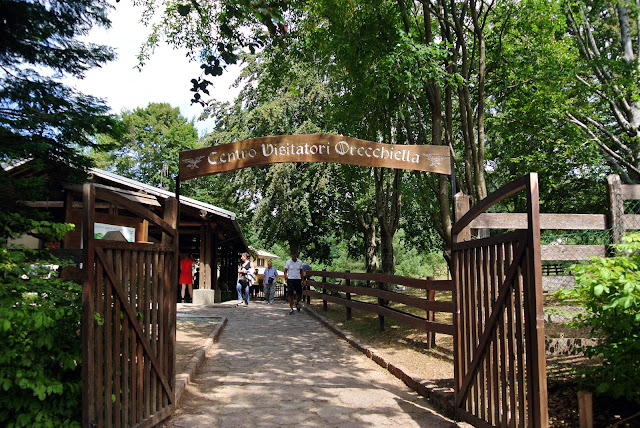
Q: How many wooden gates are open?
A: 2